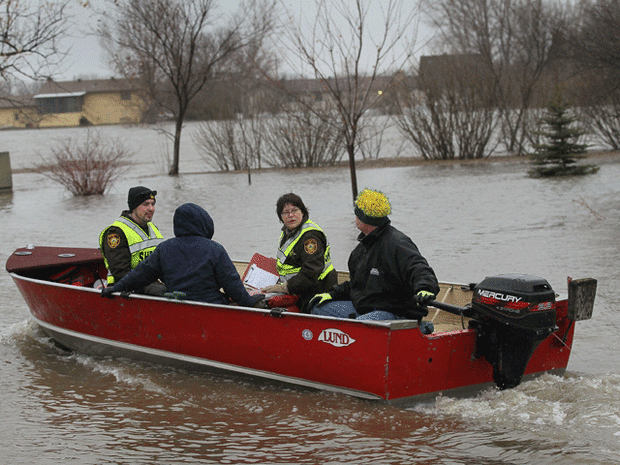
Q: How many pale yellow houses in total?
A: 1